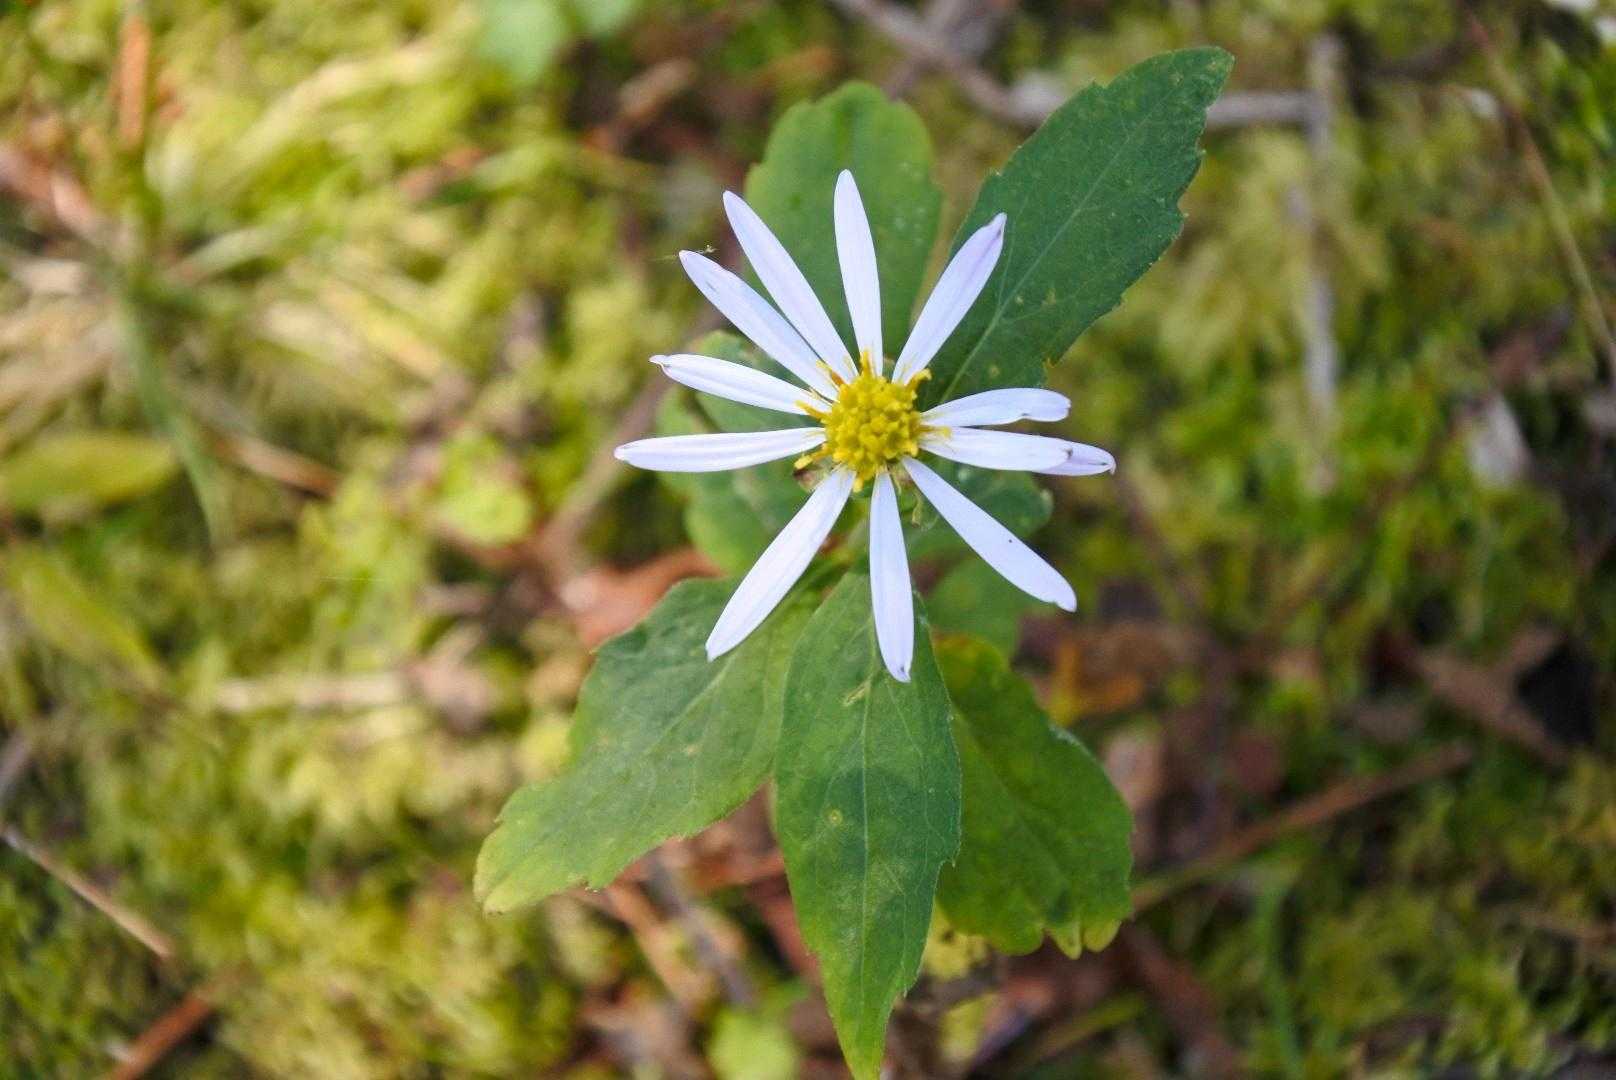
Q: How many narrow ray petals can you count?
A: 12